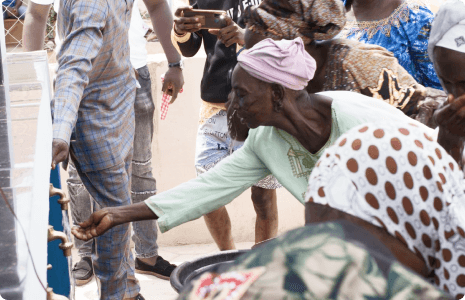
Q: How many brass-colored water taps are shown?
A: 3